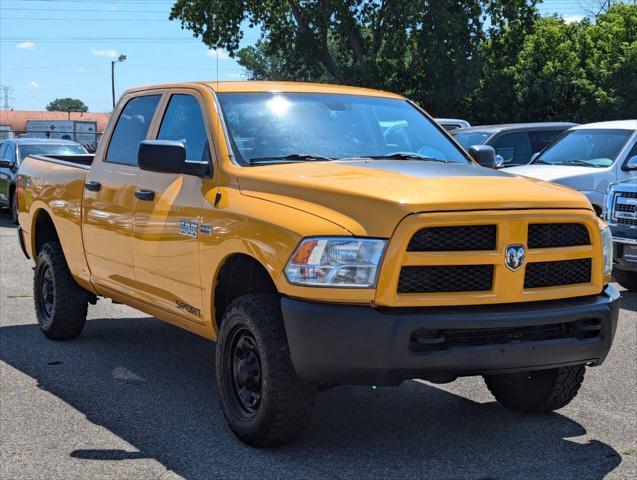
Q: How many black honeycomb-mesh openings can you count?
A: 4